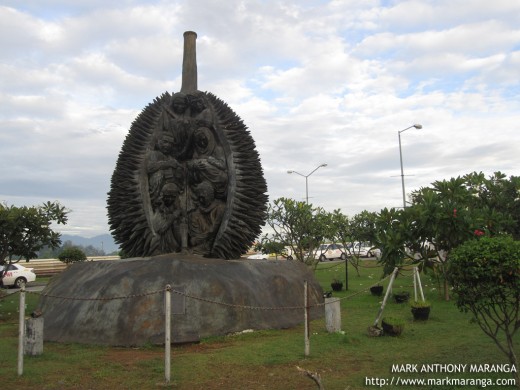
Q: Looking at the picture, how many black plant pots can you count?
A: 5